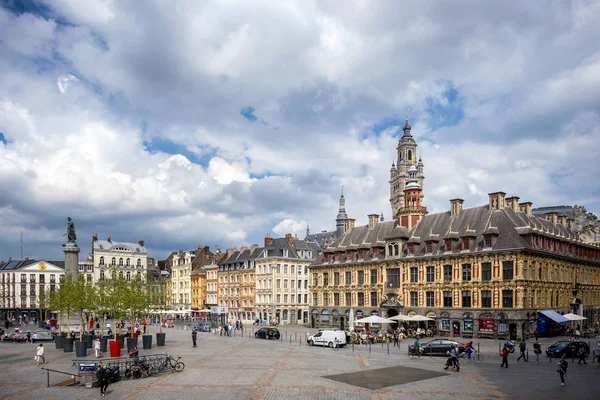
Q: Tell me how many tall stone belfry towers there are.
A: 1